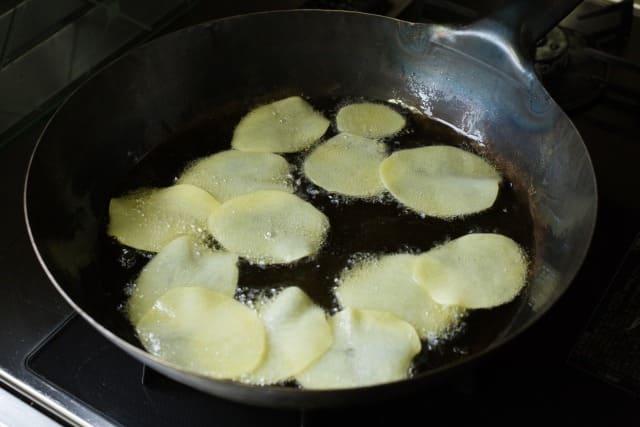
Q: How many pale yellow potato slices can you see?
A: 13